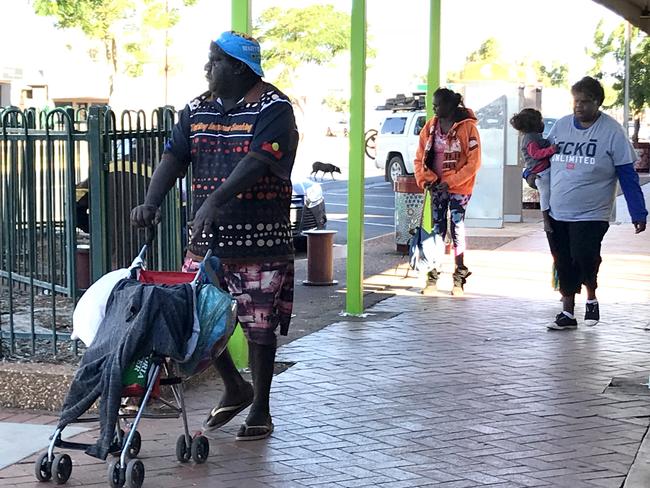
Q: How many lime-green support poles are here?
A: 3